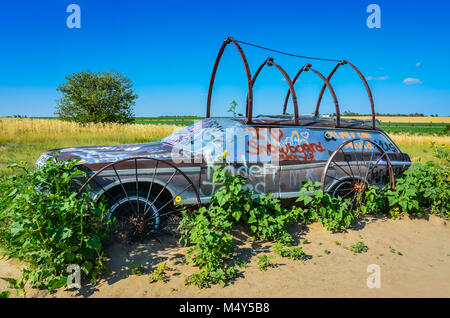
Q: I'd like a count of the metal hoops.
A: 4